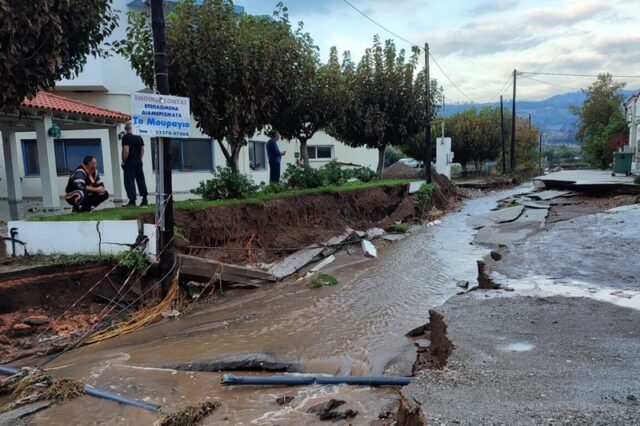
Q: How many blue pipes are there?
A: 2